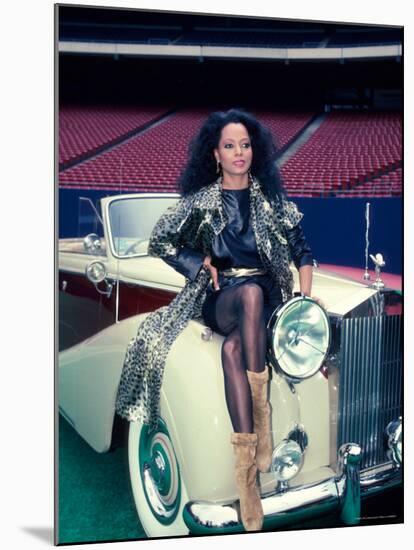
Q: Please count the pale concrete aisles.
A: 2